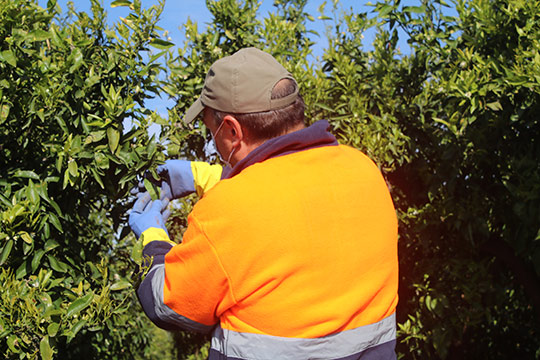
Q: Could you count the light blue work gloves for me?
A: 2